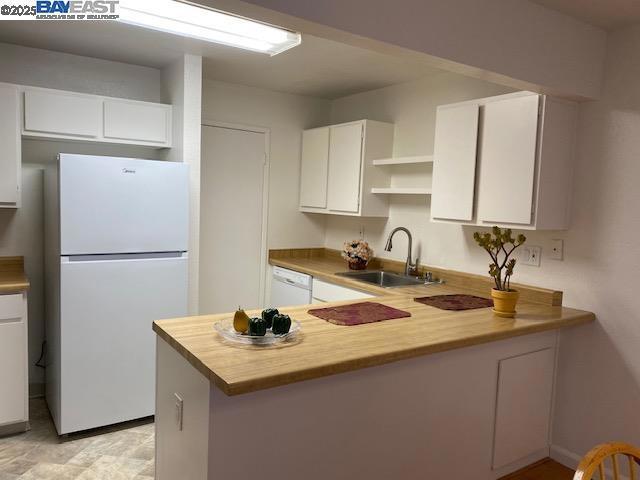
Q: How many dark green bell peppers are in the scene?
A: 3